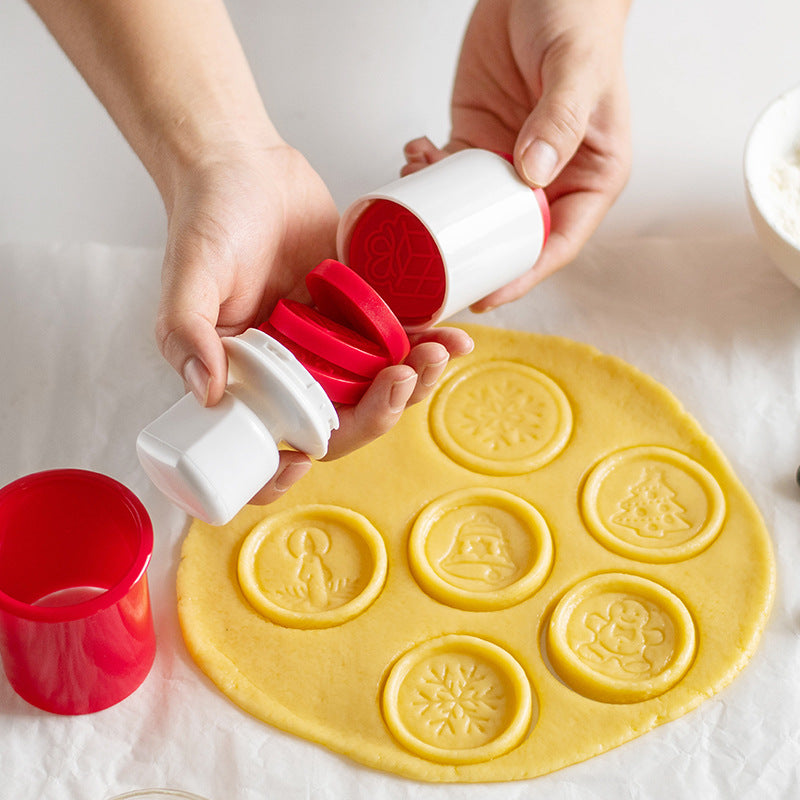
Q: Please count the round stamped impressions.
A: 6